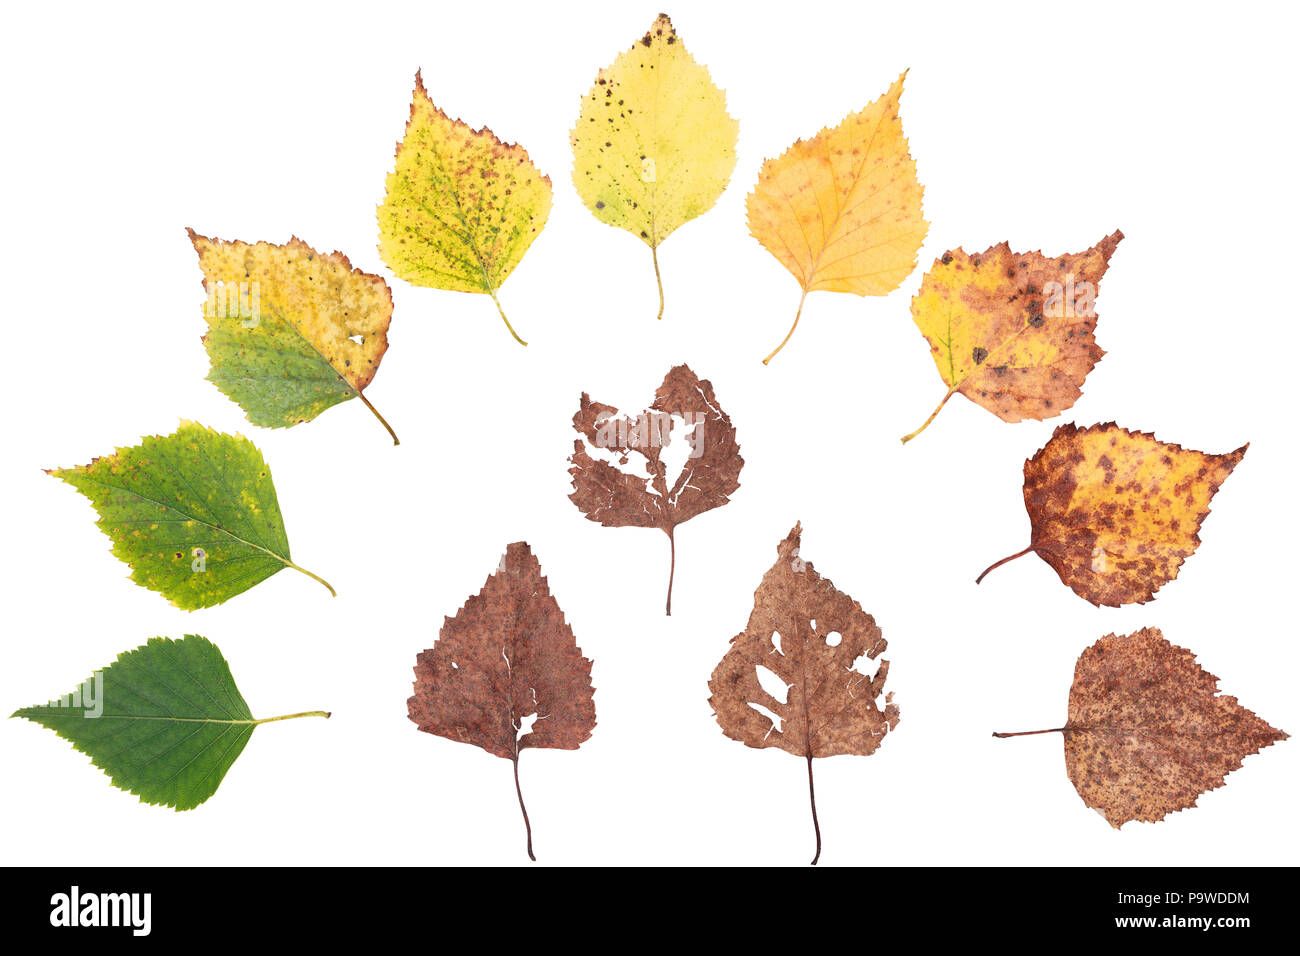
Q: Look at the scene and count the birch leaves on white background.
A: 12